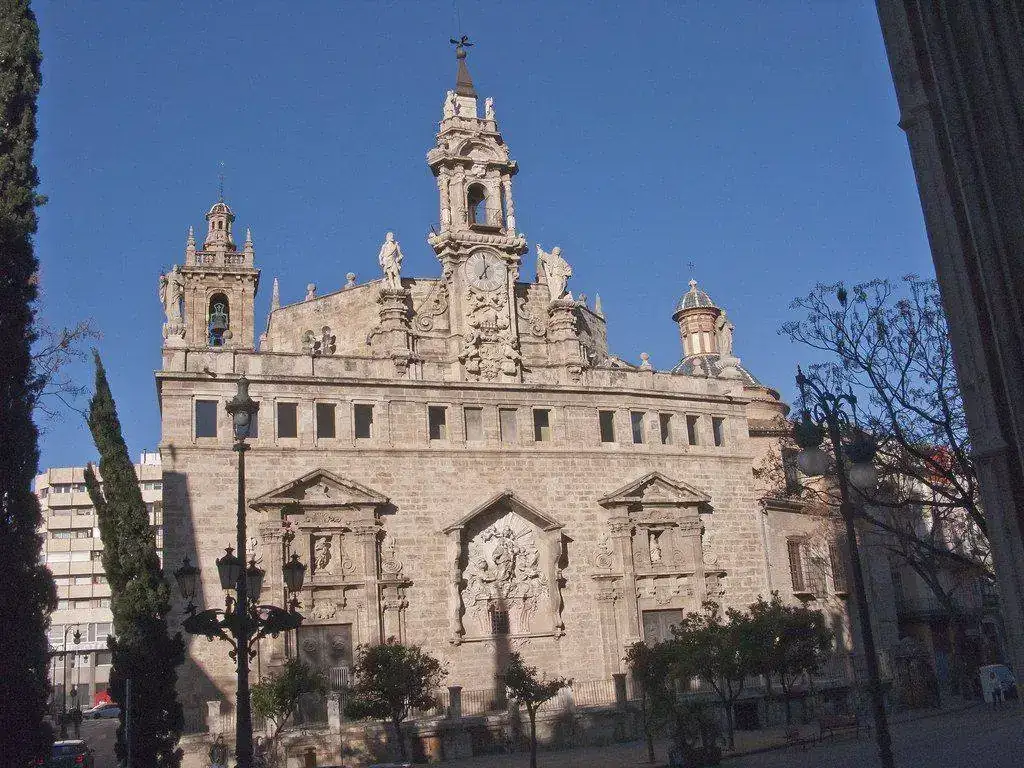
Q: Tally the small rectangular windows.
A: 14